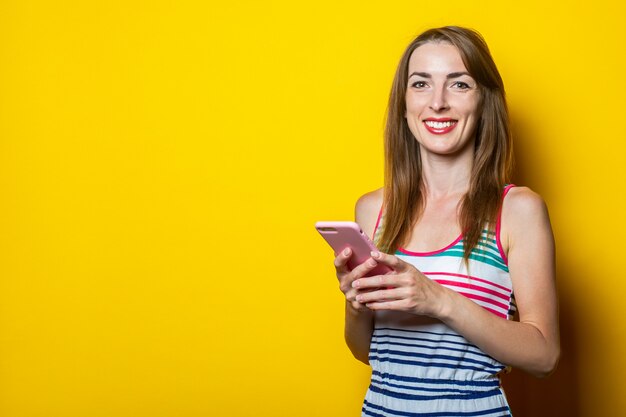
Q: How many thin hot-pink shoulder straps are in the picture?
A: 2